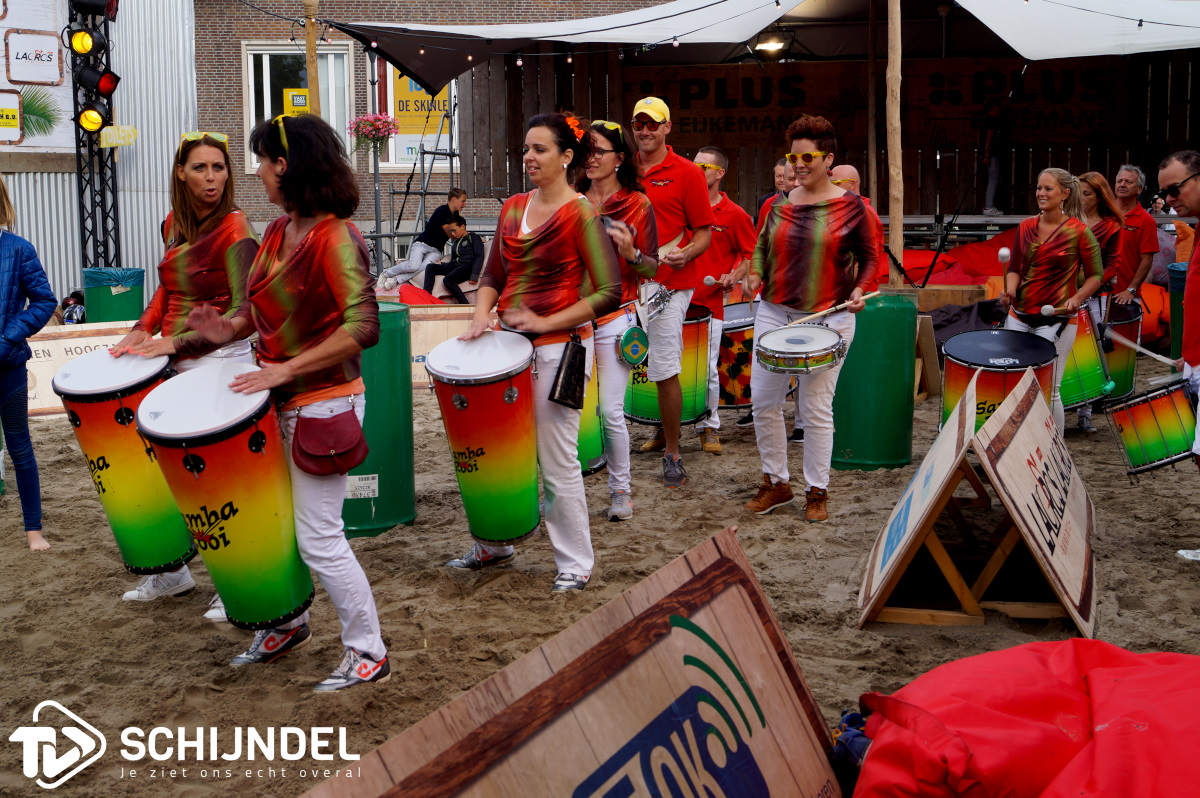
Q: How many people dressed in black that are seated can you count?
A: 2